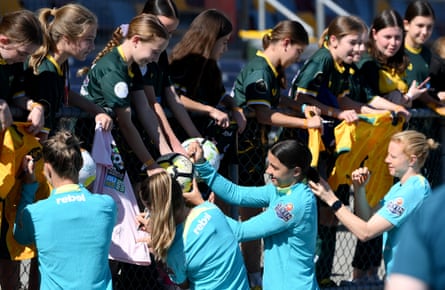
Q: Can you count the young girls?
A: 10